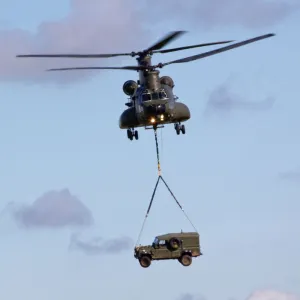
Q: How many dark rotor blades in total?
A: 5